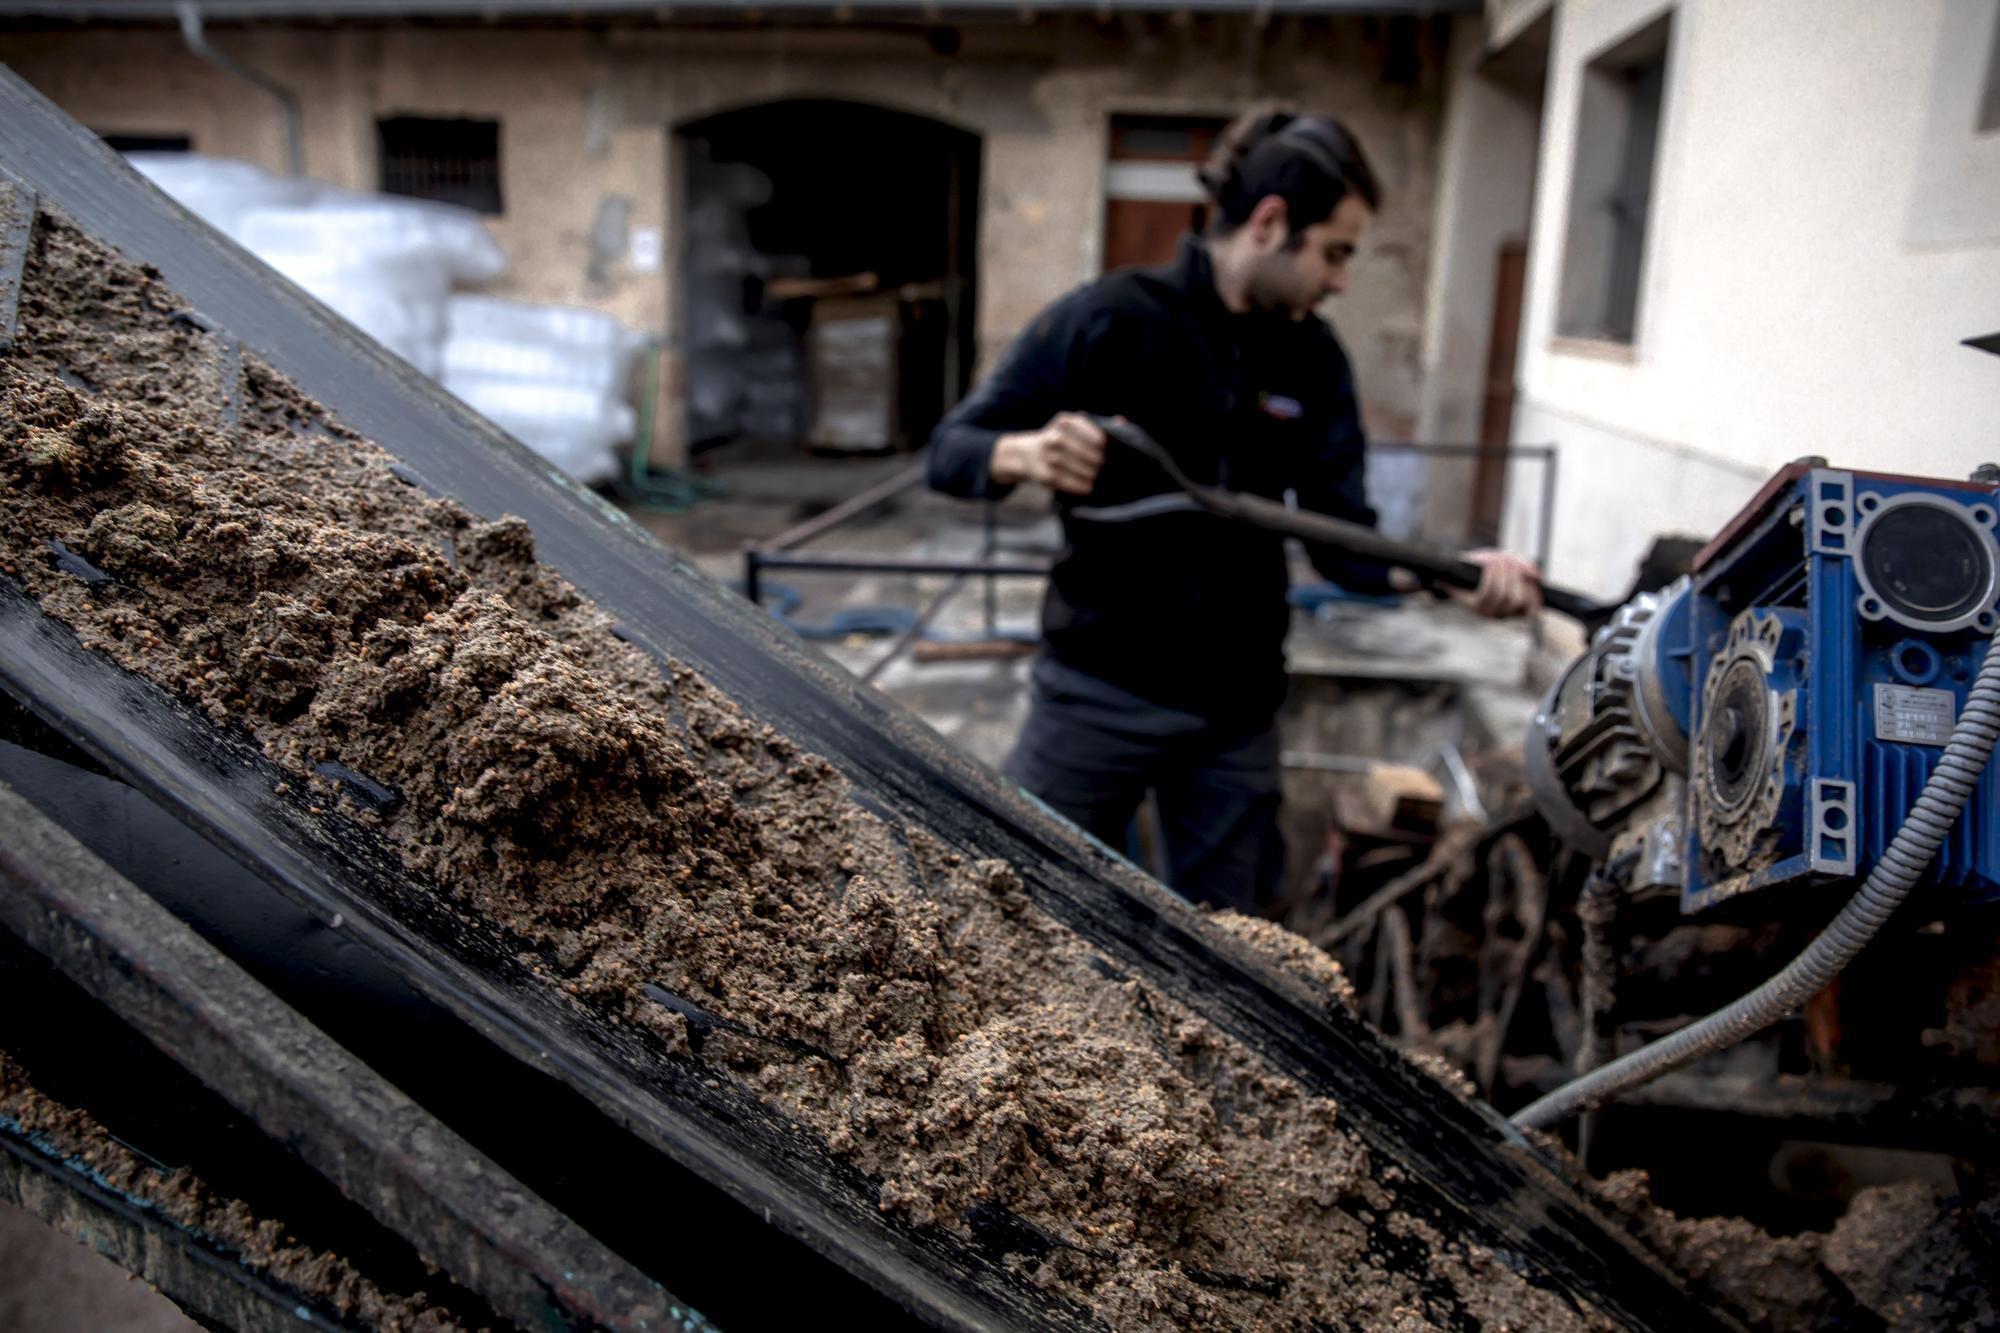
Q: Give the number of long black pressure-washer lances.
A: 0